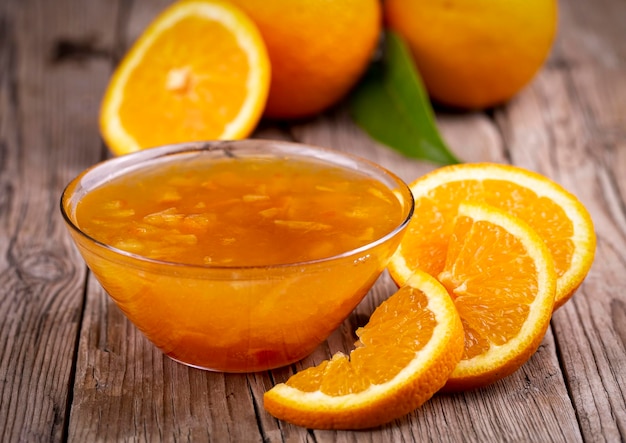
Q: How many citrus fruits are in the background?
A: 3